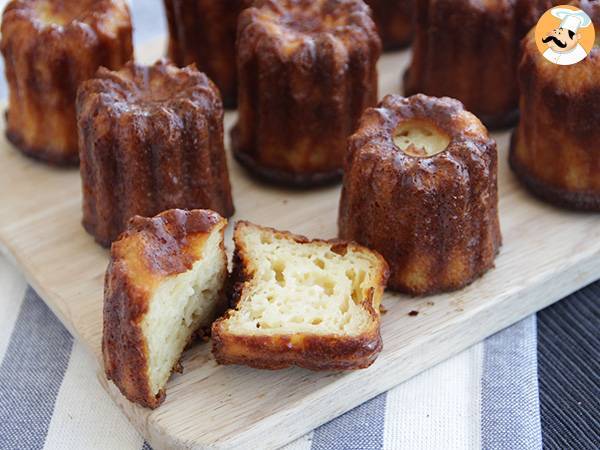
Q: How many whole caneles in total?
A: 8